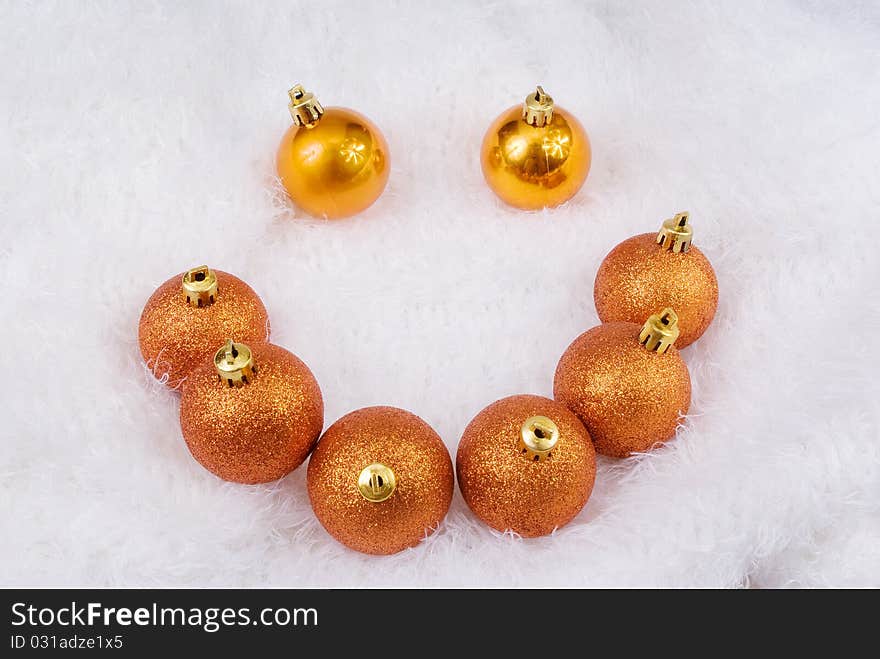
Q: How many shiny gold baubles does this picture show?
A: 2